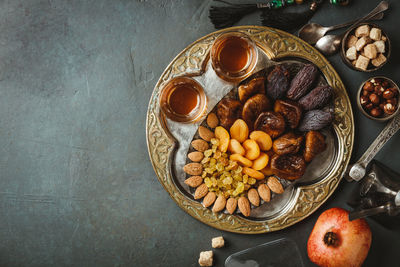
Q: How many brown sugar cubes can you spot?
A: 11